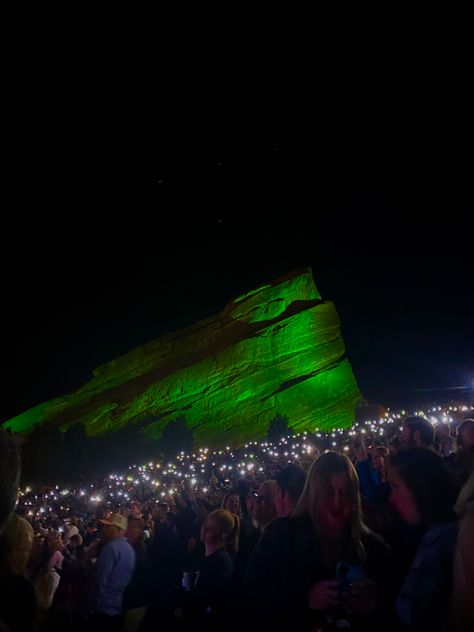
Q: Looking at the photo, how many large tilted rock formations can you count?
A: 1